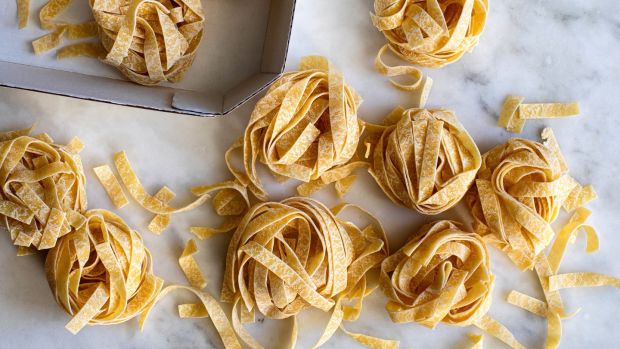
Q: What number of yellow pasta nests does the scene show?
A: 9